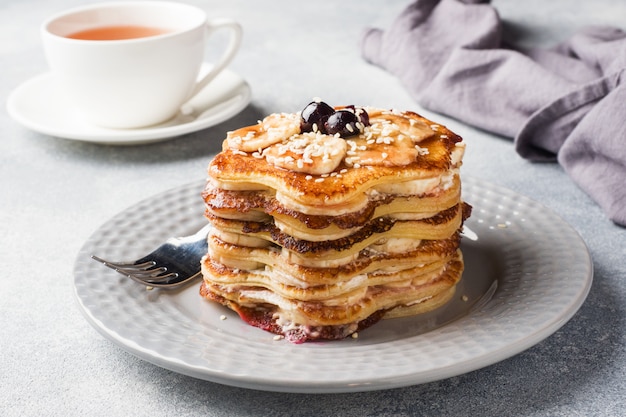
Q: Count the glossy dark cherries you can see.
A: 3